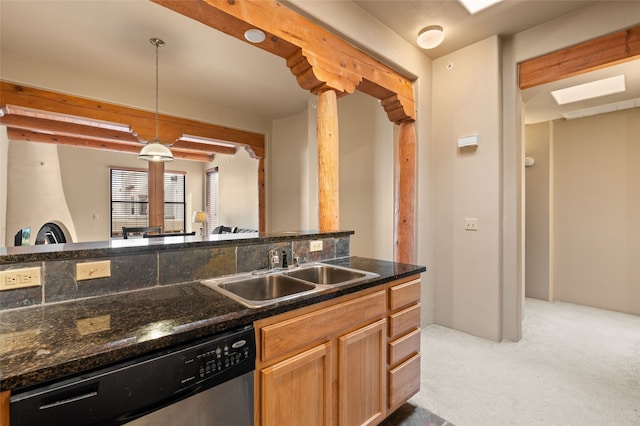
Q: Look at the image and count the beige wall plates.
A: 4